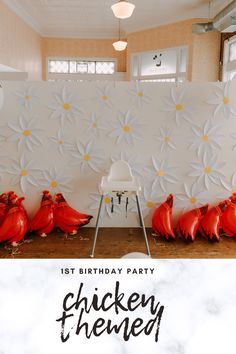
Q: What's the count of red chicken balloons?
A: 8